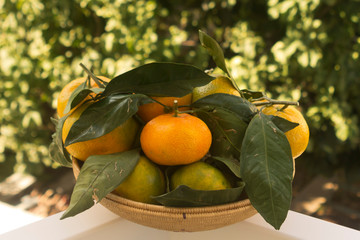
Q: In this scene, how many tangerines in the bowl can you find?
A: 8